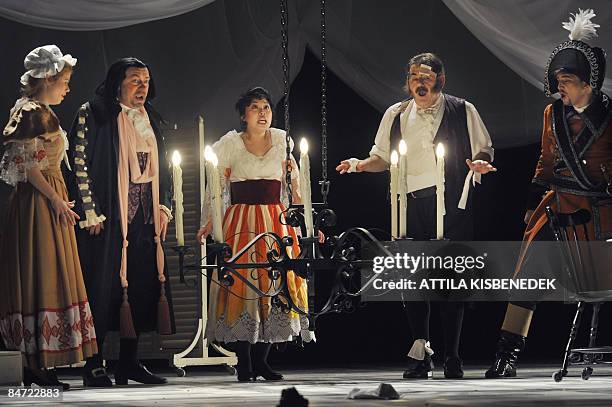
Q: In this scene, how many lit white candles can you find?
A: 7